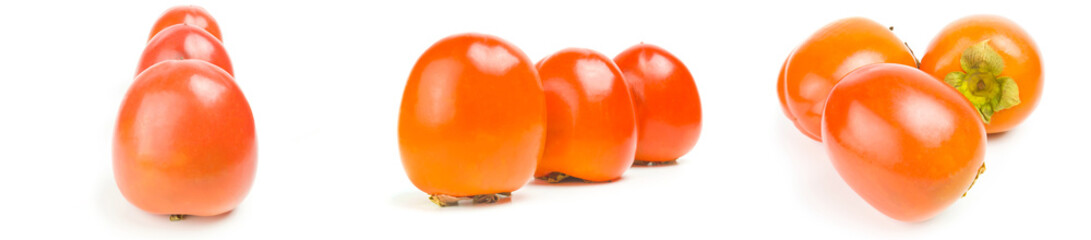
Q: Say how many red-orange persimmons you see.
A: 9